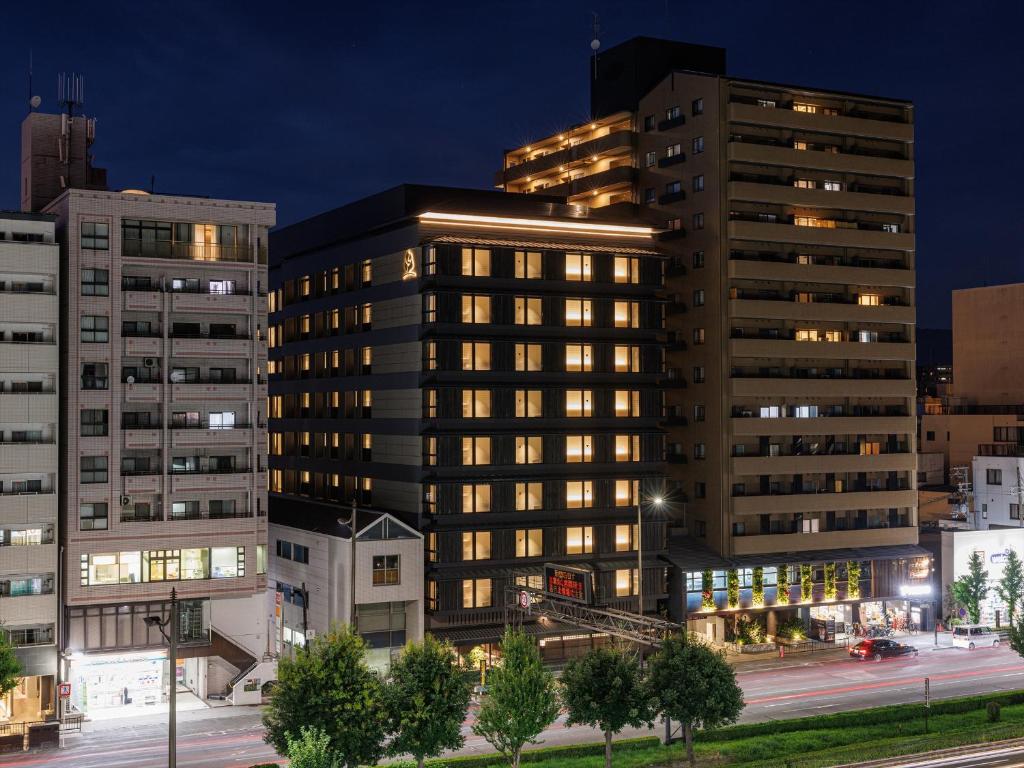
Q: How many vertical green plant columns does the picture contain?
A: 7